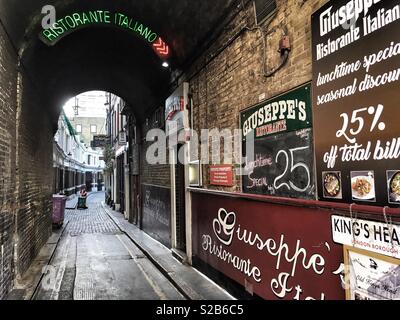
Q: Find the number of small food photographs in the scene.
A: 3